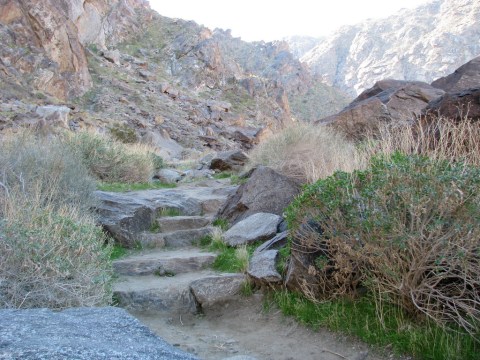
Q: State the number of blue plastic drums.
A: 0